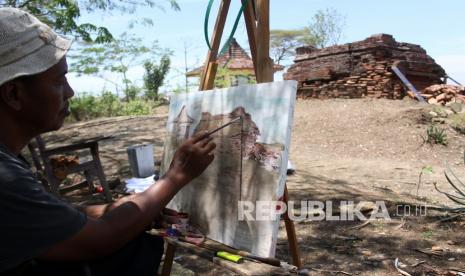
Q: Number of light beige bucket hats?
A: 1